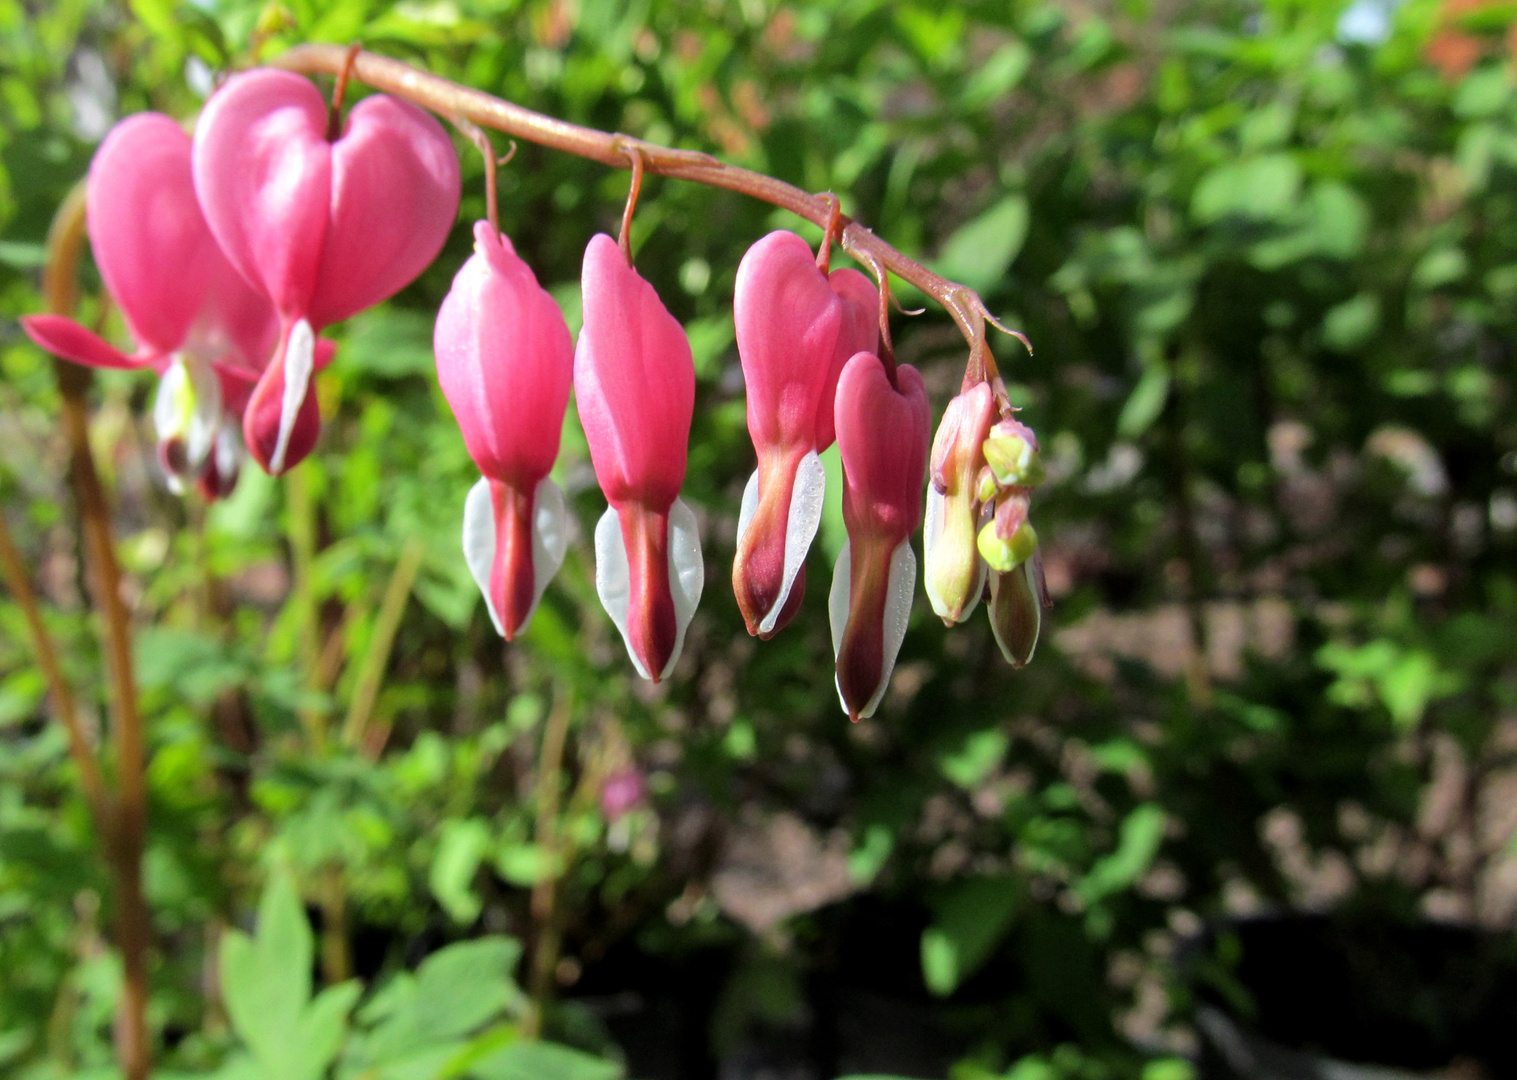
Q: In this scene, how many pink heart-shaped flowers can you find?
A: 6